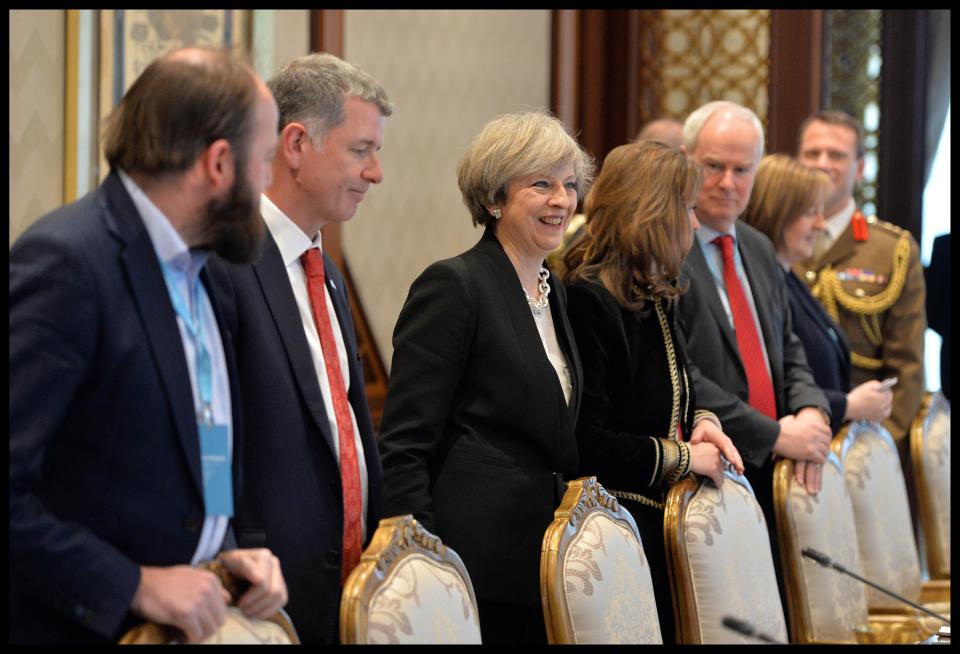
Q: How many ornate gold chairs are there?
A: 7